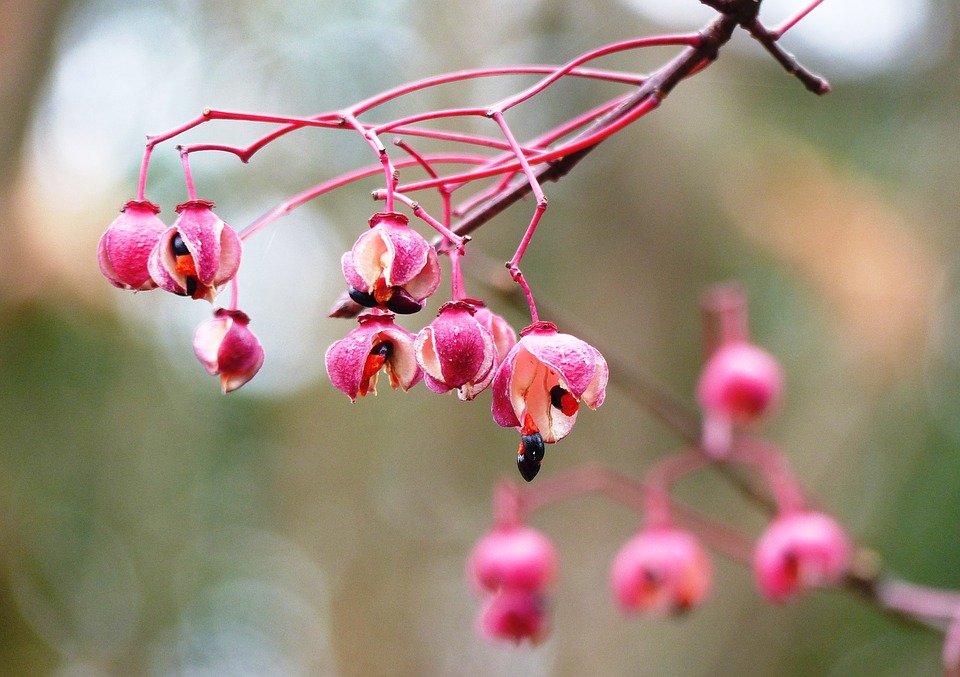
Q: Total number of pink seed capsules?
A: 13